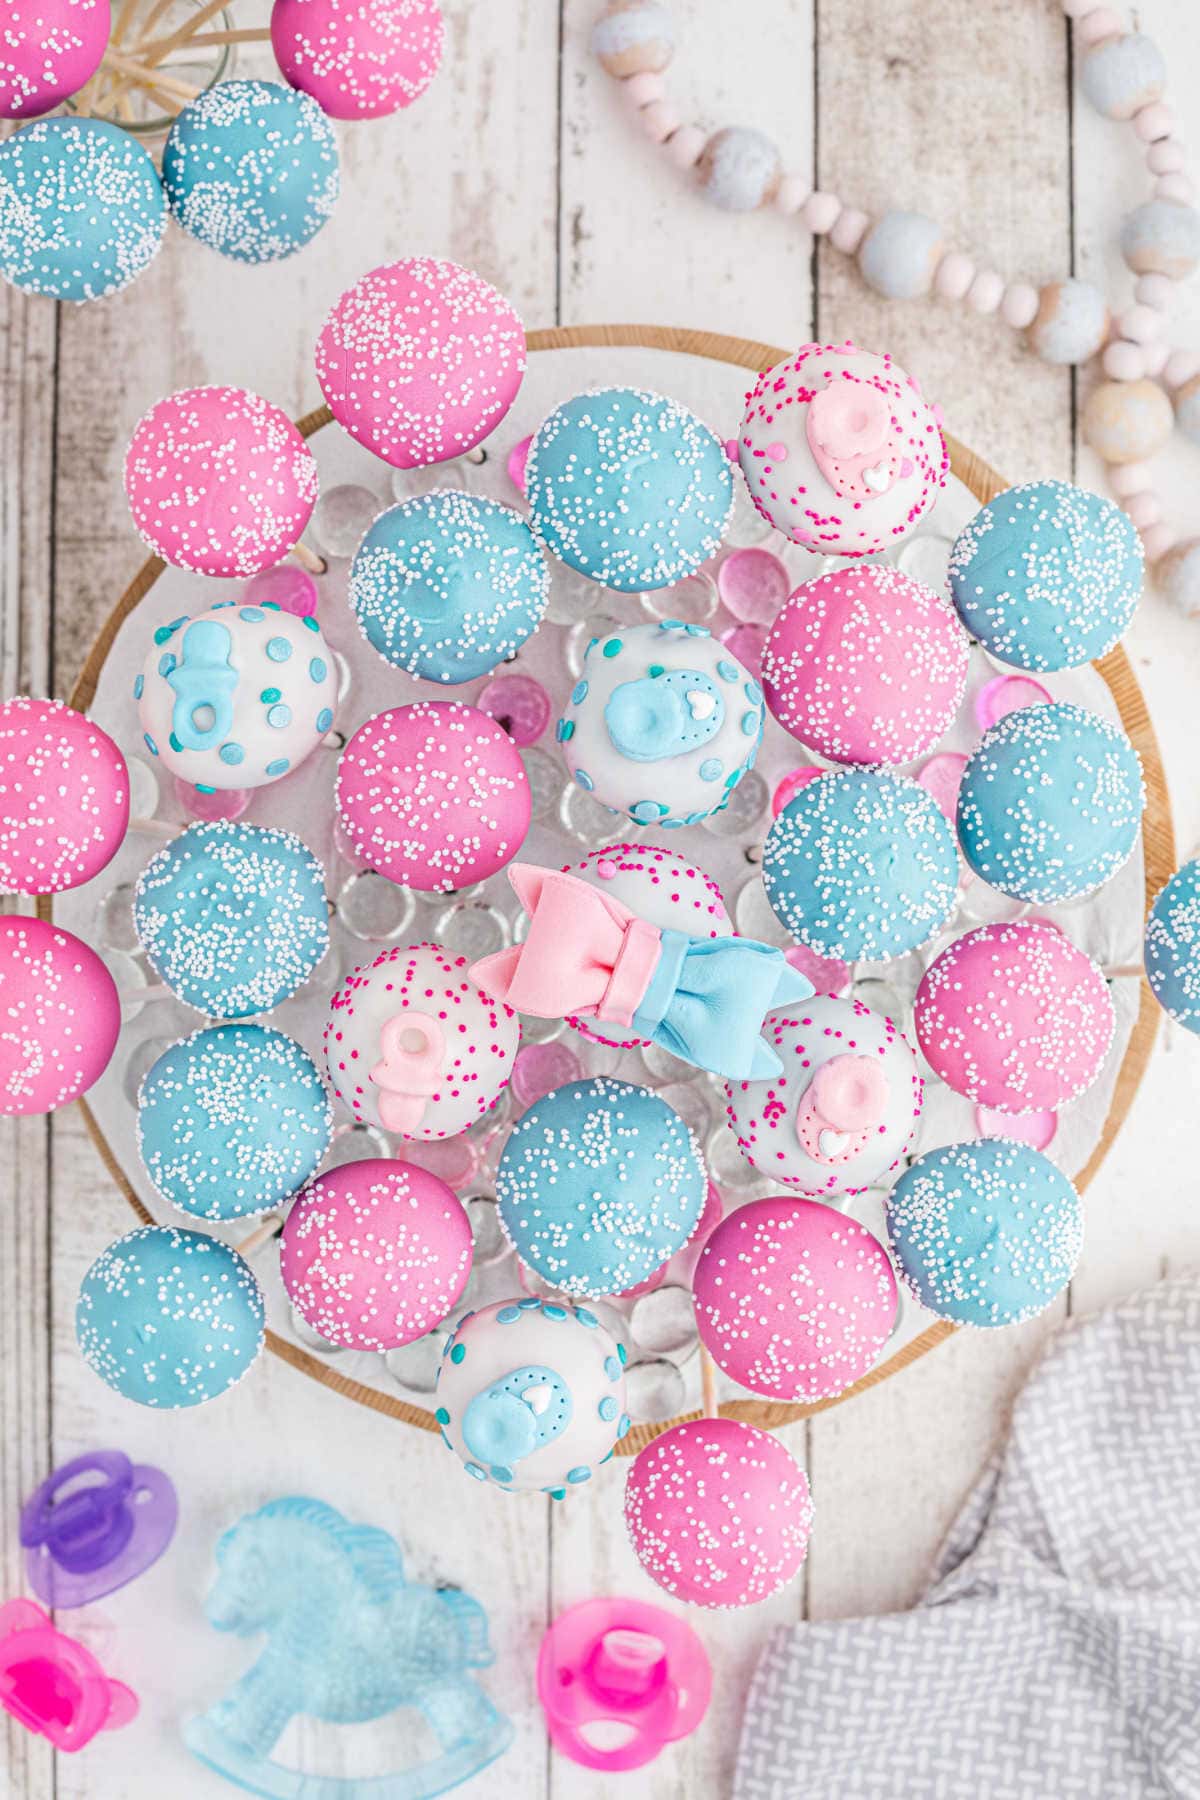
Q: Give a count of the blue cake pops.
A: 13